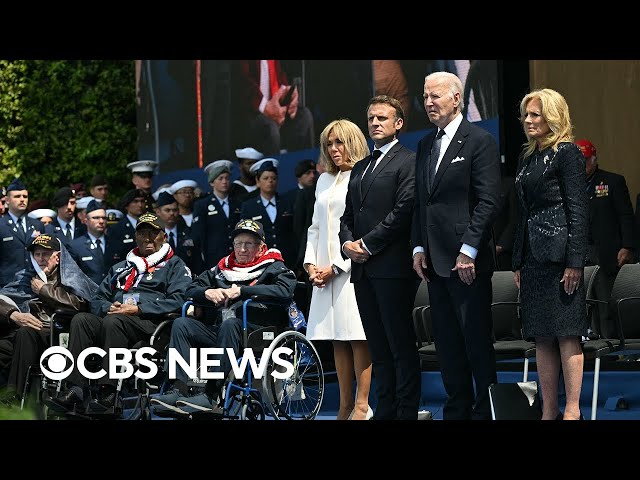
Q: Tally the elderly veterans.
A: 3